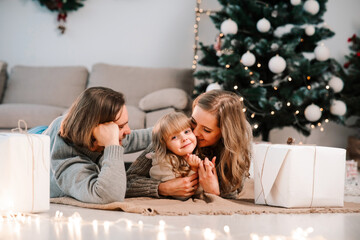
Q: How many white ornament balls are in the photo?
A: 12